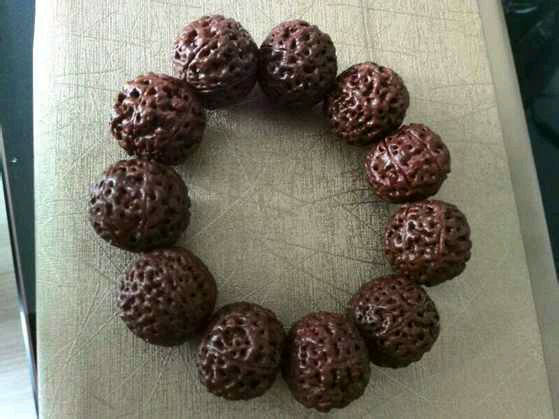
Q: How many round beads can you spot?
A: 11